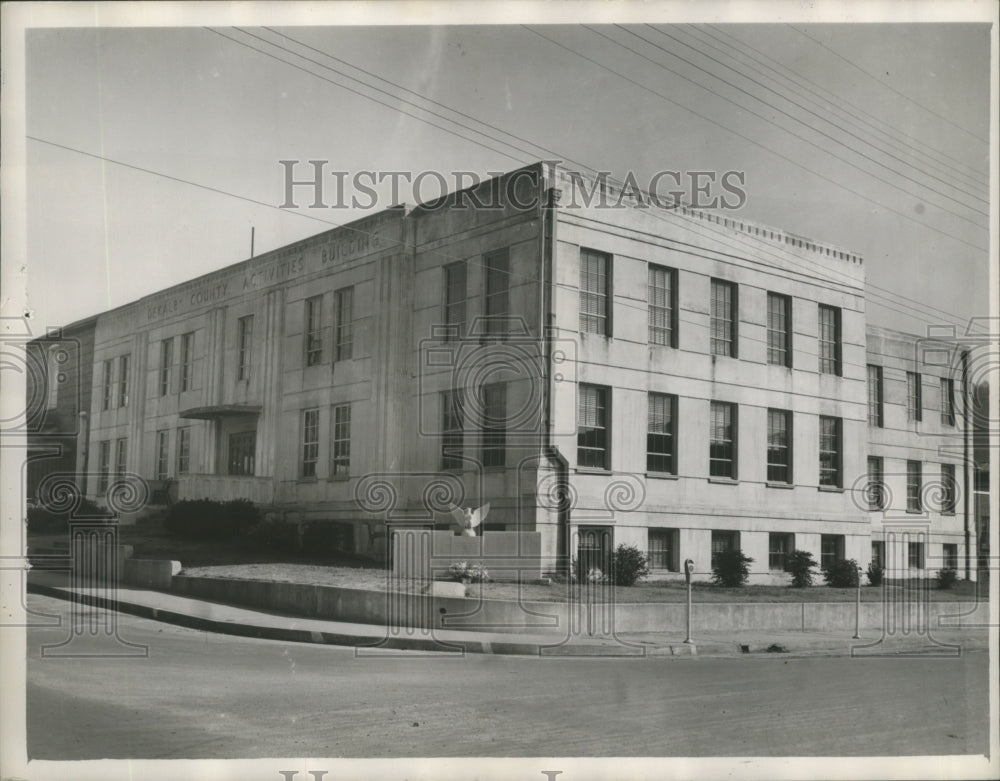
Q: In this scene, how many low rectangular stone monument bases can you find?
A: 1